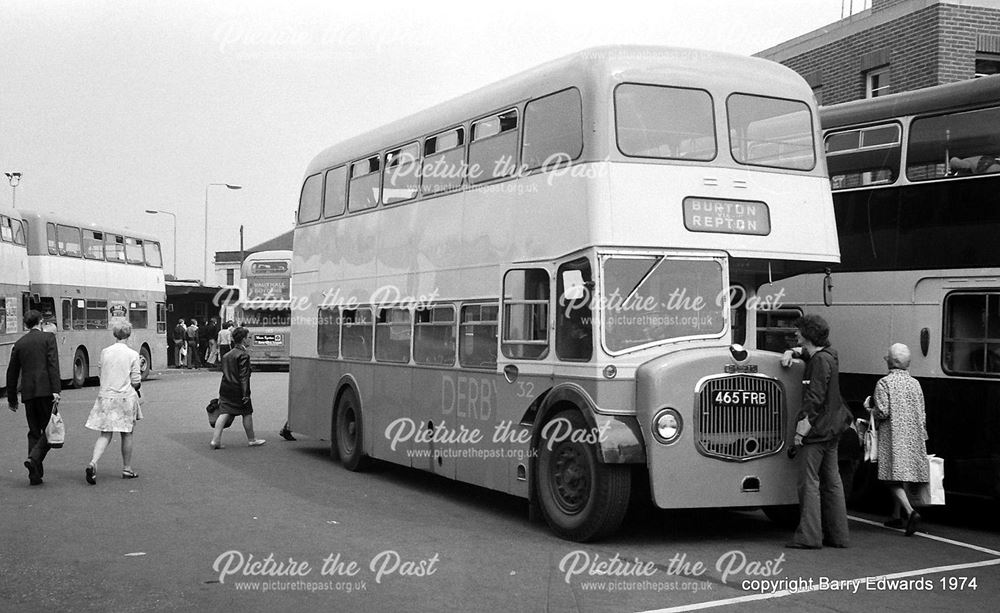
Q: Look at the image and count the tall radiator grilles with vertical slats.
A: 1